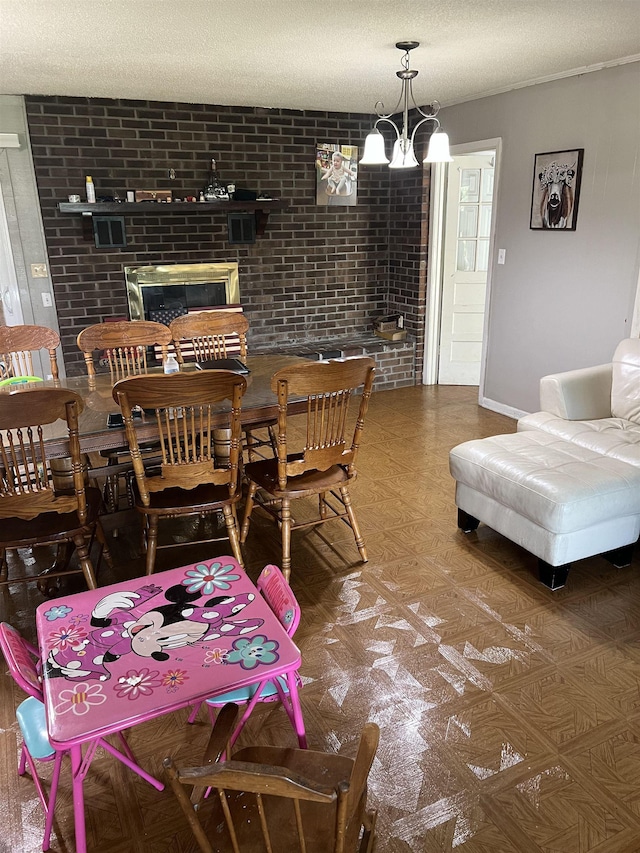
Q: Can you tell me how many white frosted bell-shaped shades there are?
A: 3